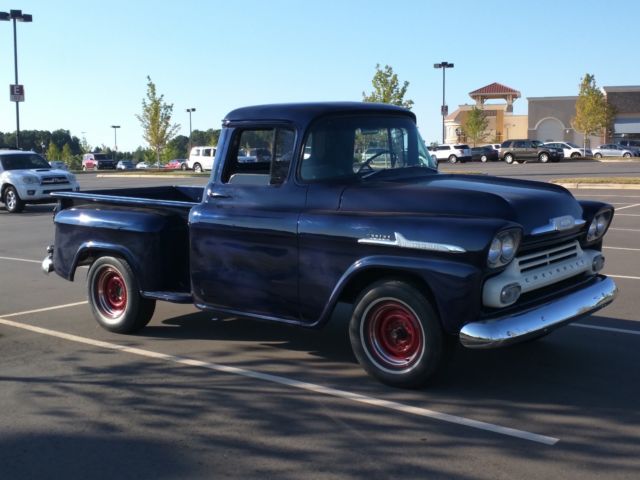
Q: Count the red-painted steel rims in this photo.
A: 2